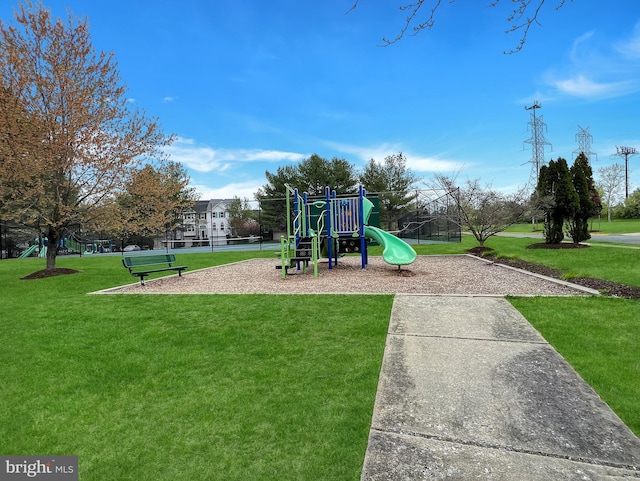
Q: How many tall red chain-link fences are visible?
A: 0